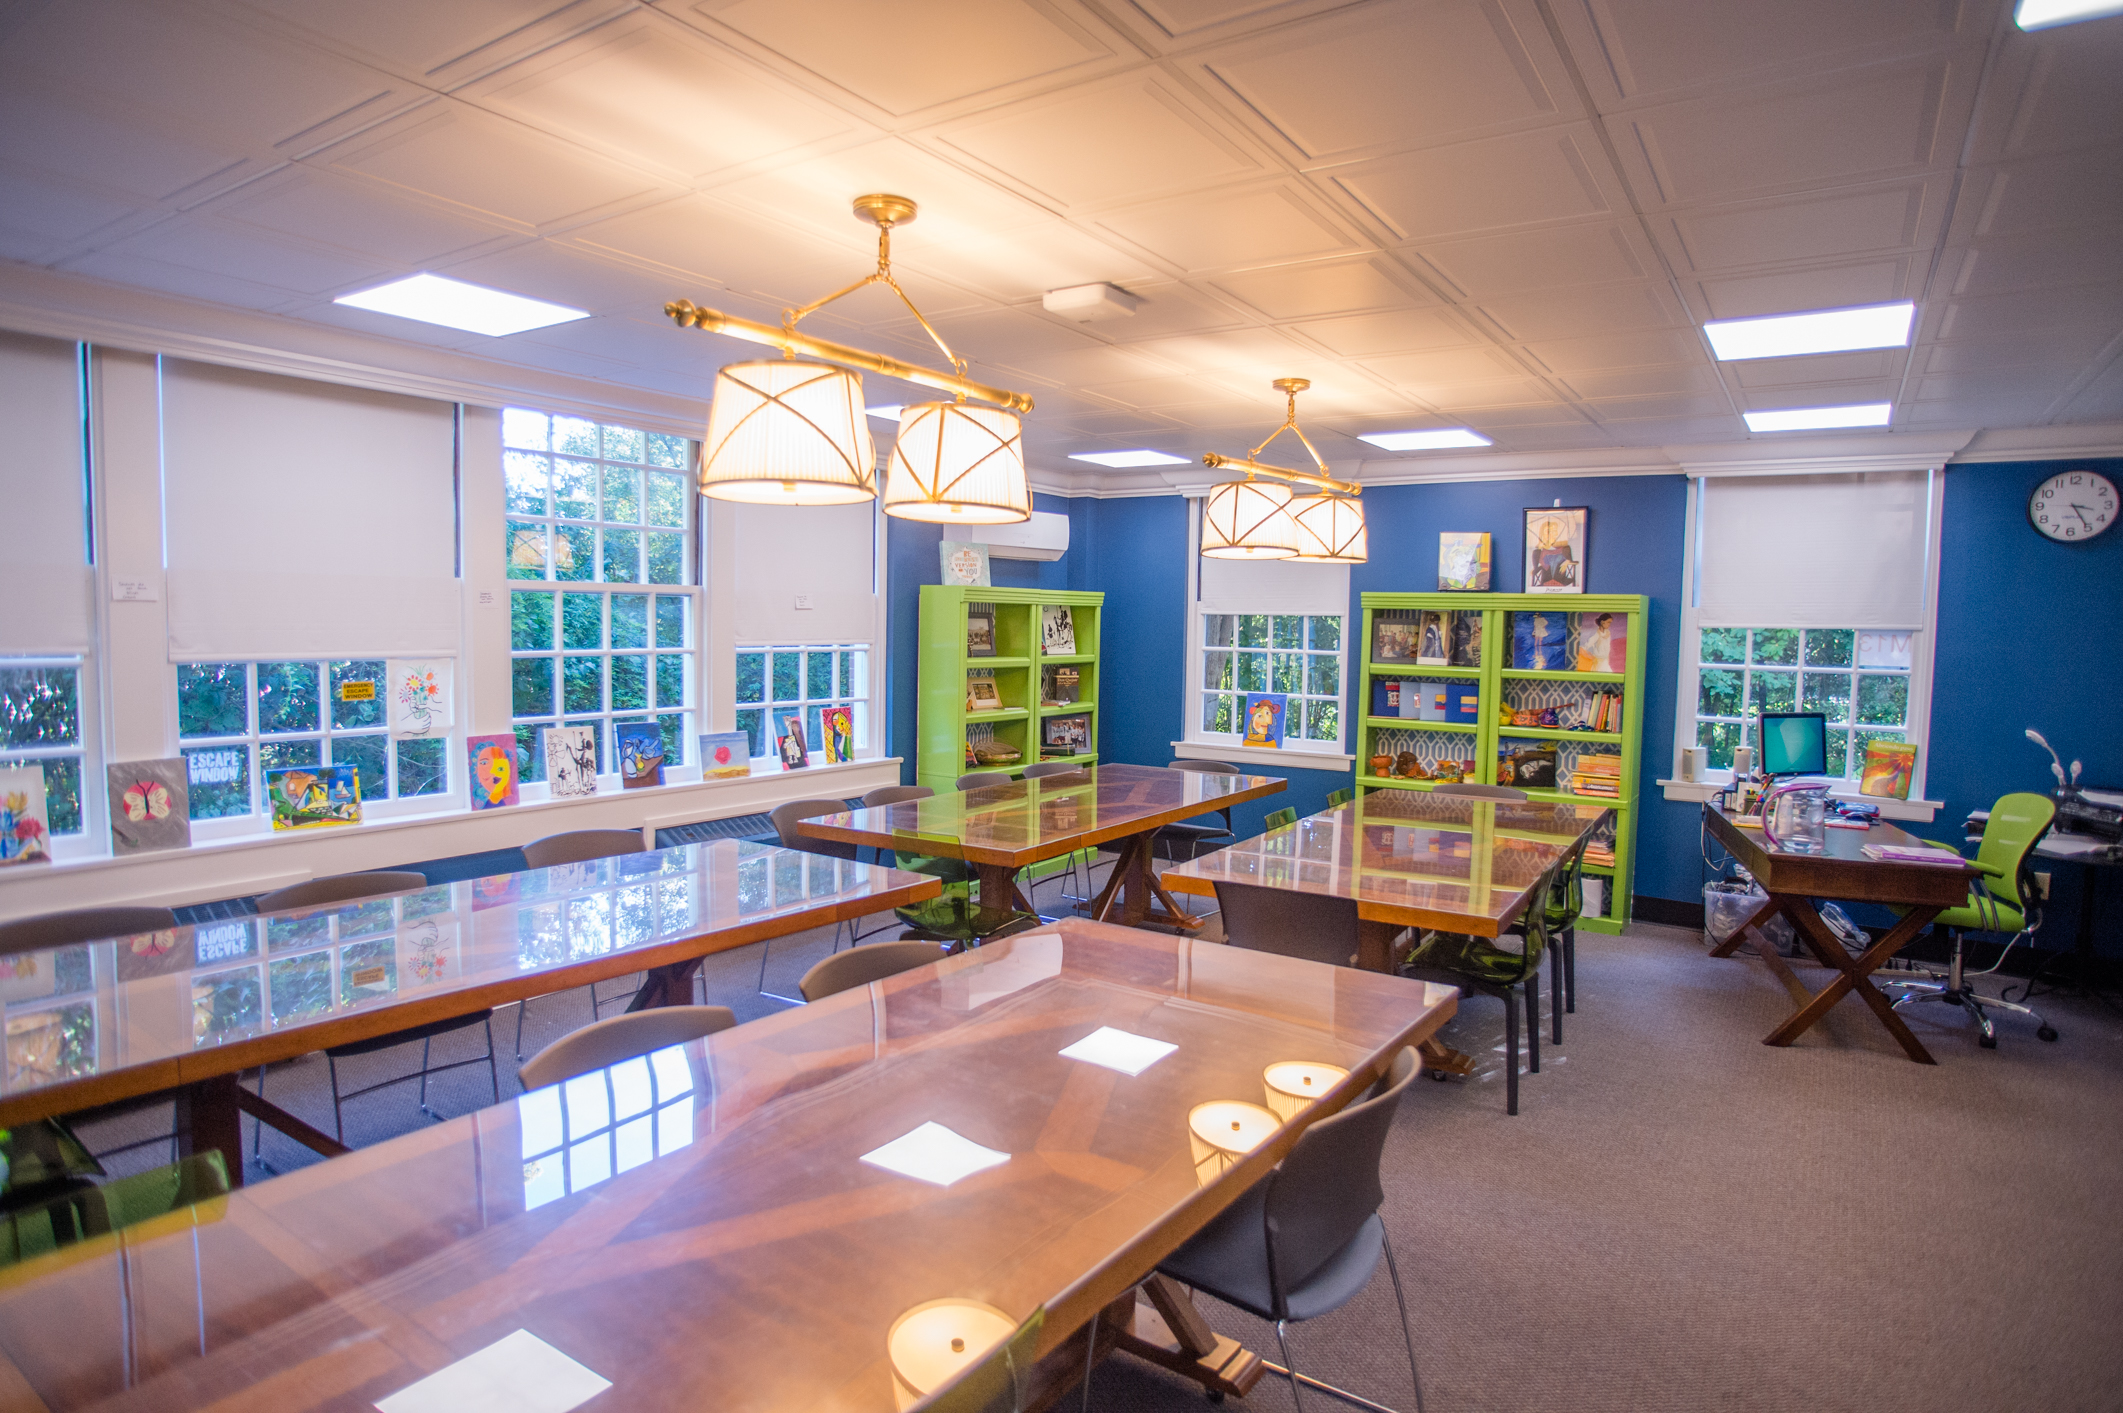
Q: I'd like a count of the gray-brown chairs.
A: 13